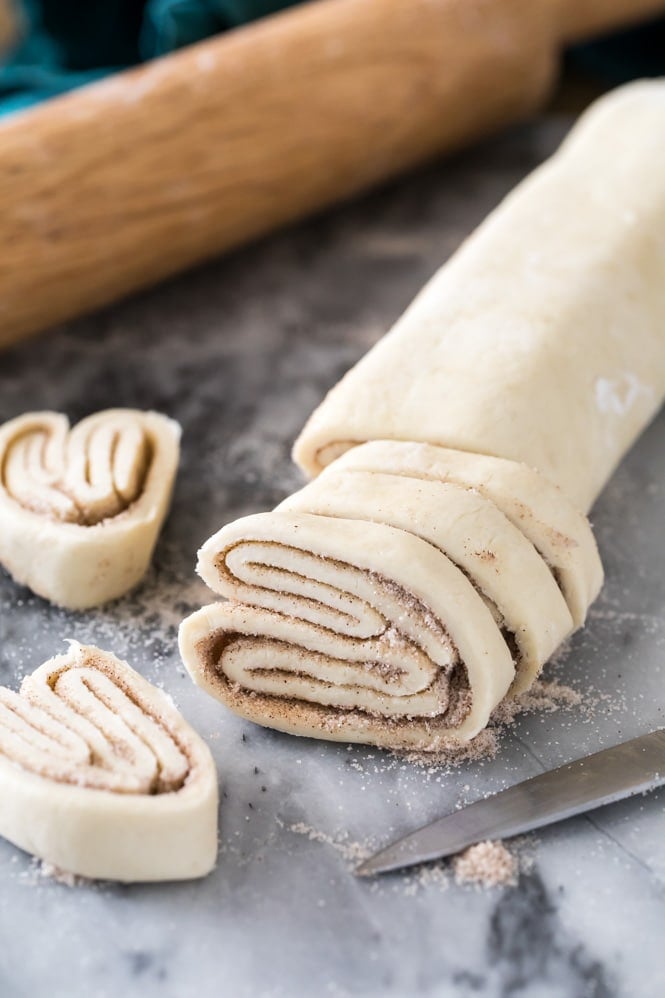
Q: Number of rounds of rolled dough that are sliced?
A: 5